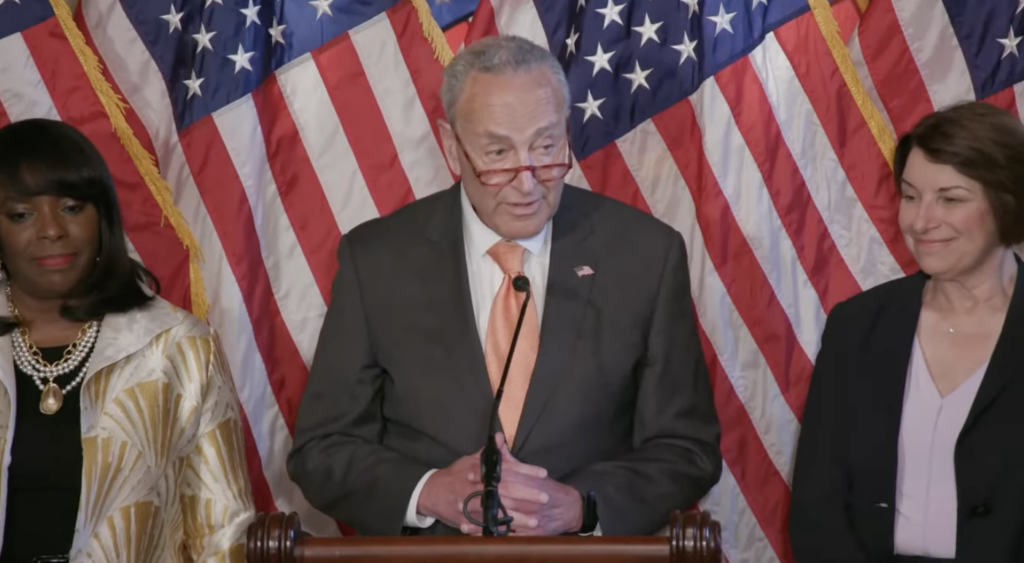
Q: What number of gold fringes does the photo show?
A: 3